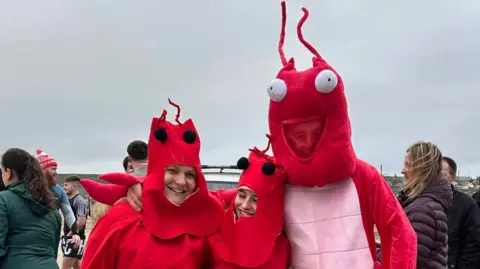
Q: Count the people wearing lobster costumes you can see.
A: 3